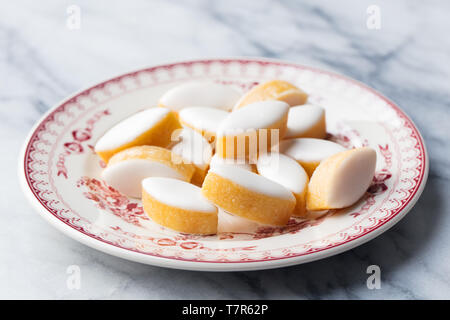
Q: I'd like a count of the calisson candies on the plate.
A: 13